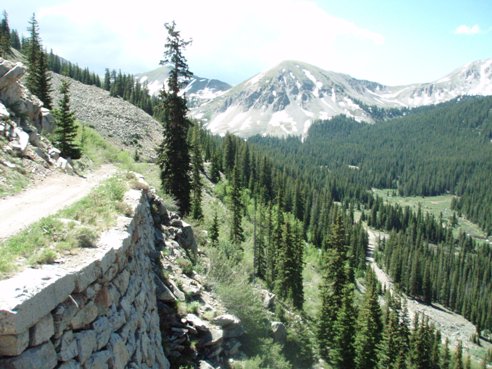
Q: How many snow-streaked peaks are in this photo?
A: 3